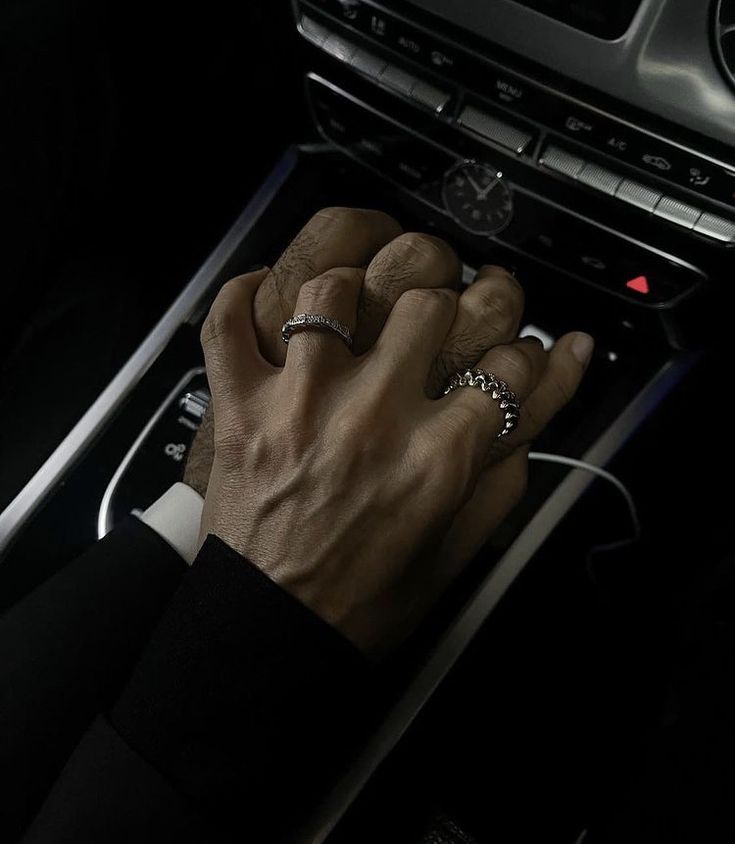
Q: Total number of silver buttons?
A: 11